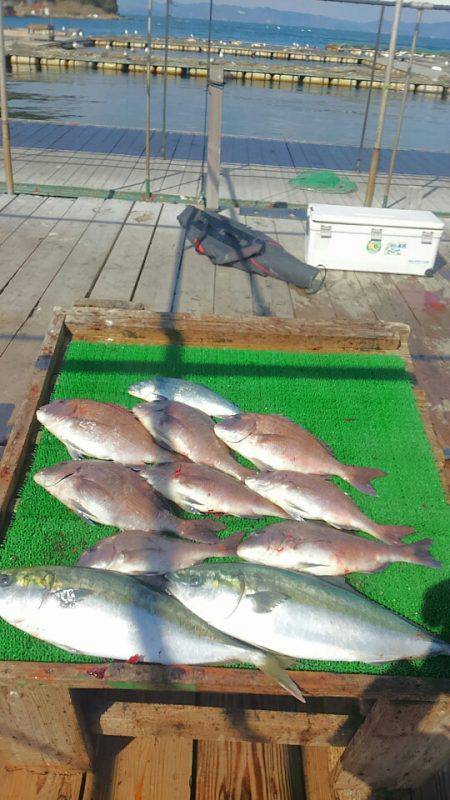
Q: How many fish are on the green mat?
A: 11